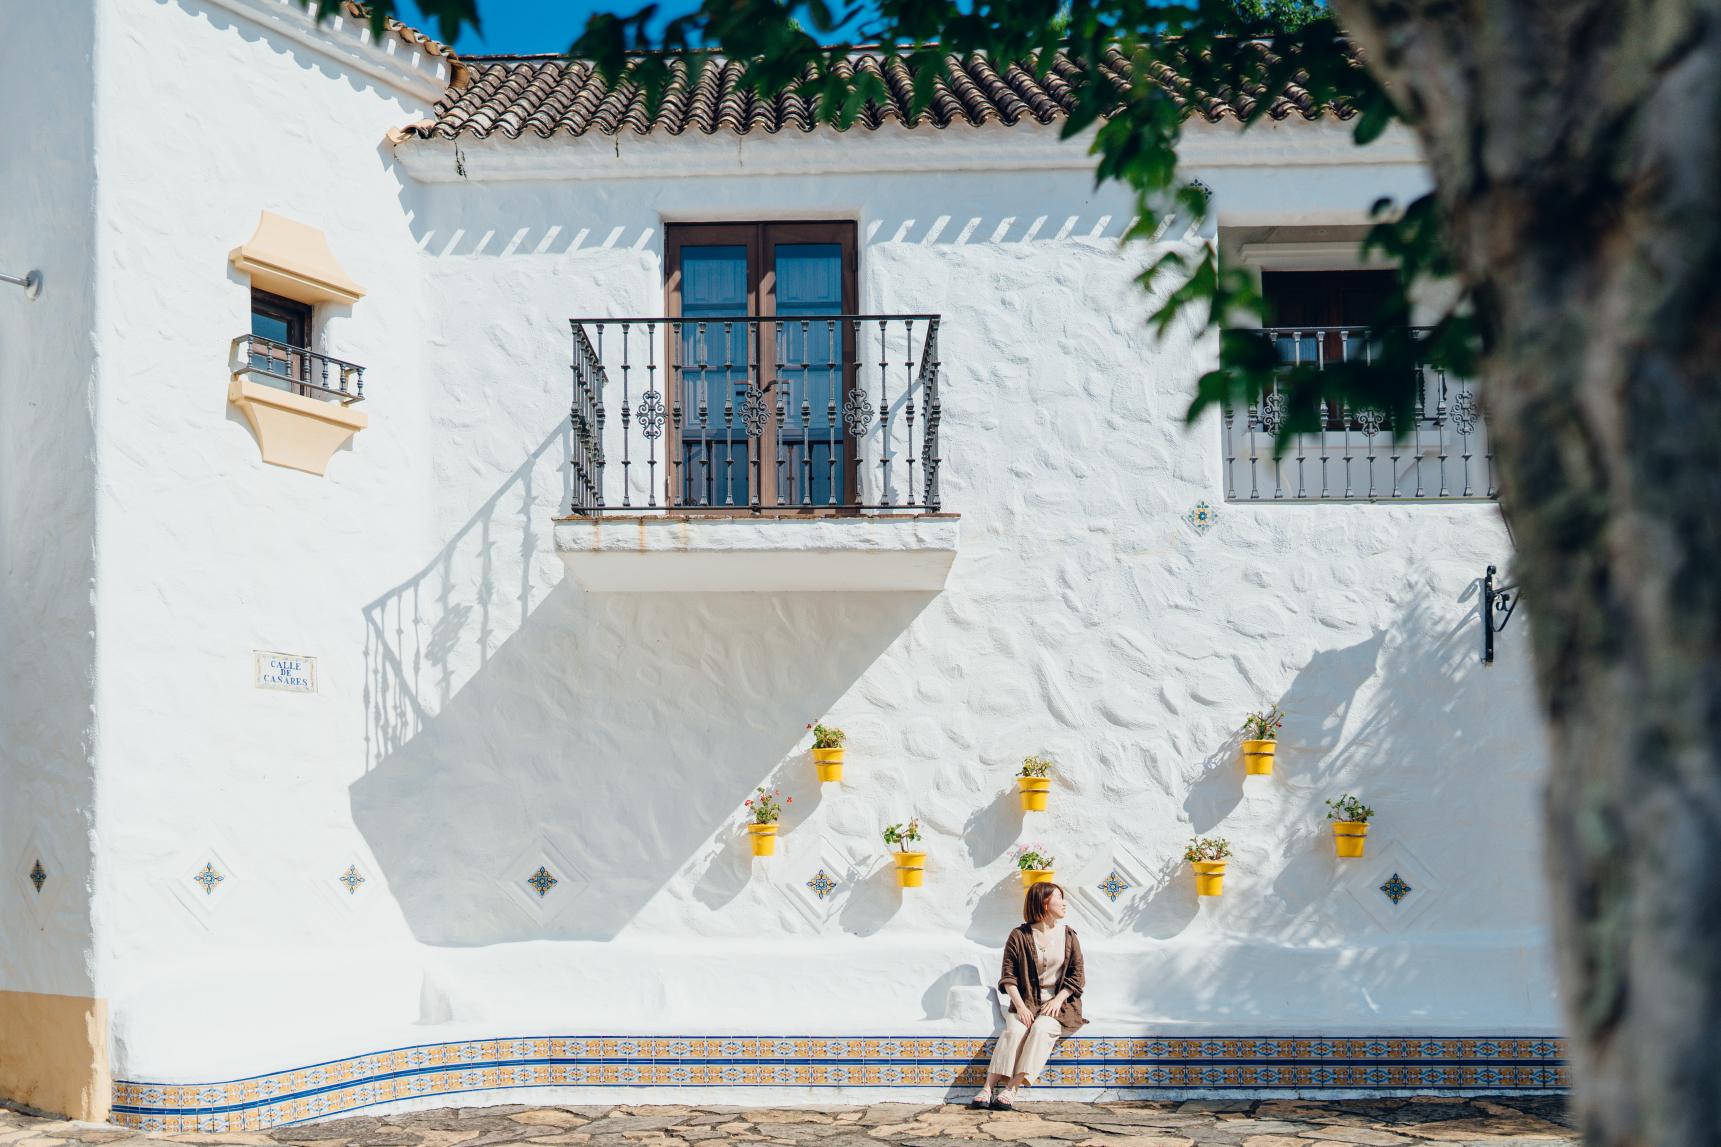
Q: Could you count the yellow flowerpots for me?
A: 8